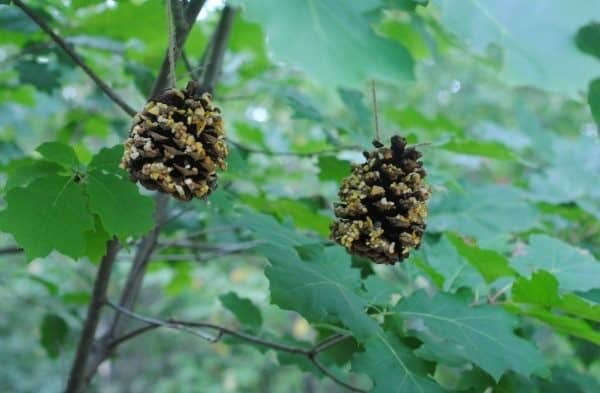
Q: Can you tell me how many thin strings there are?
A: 2